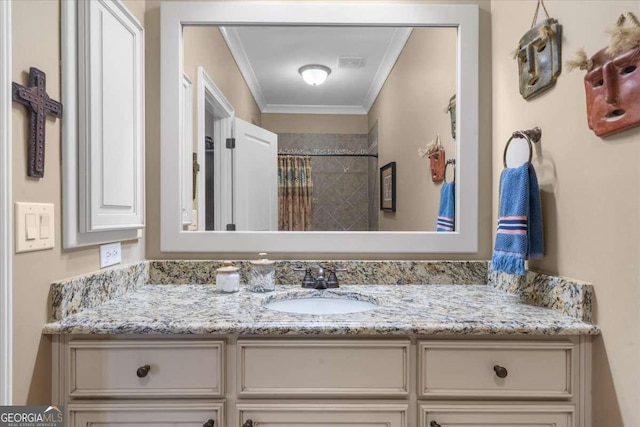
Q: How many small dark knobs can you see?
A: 5